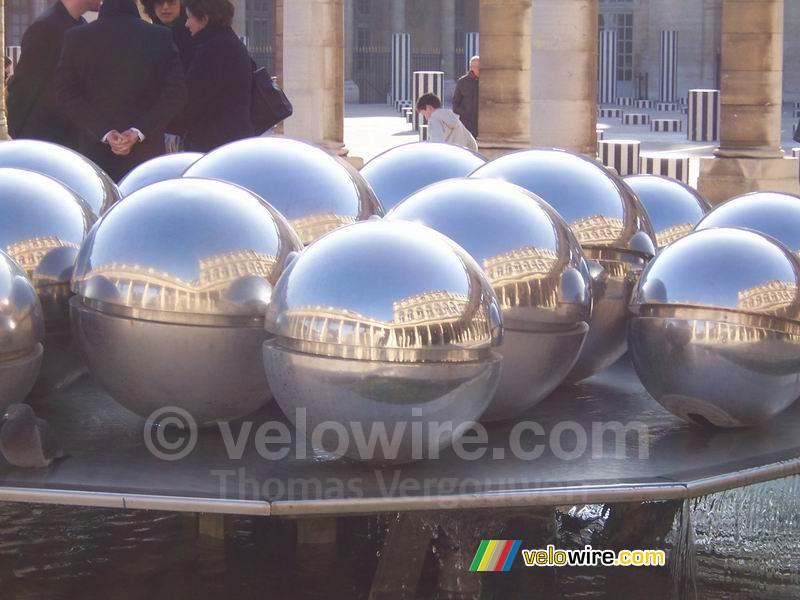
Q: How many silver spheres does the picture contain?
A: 13